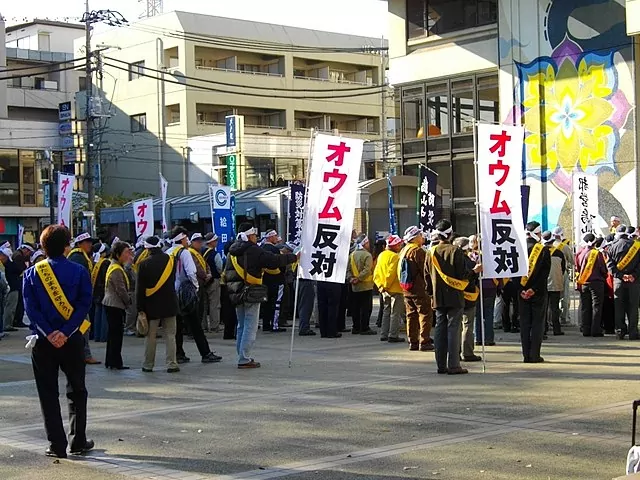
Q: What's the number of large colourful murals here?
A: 1